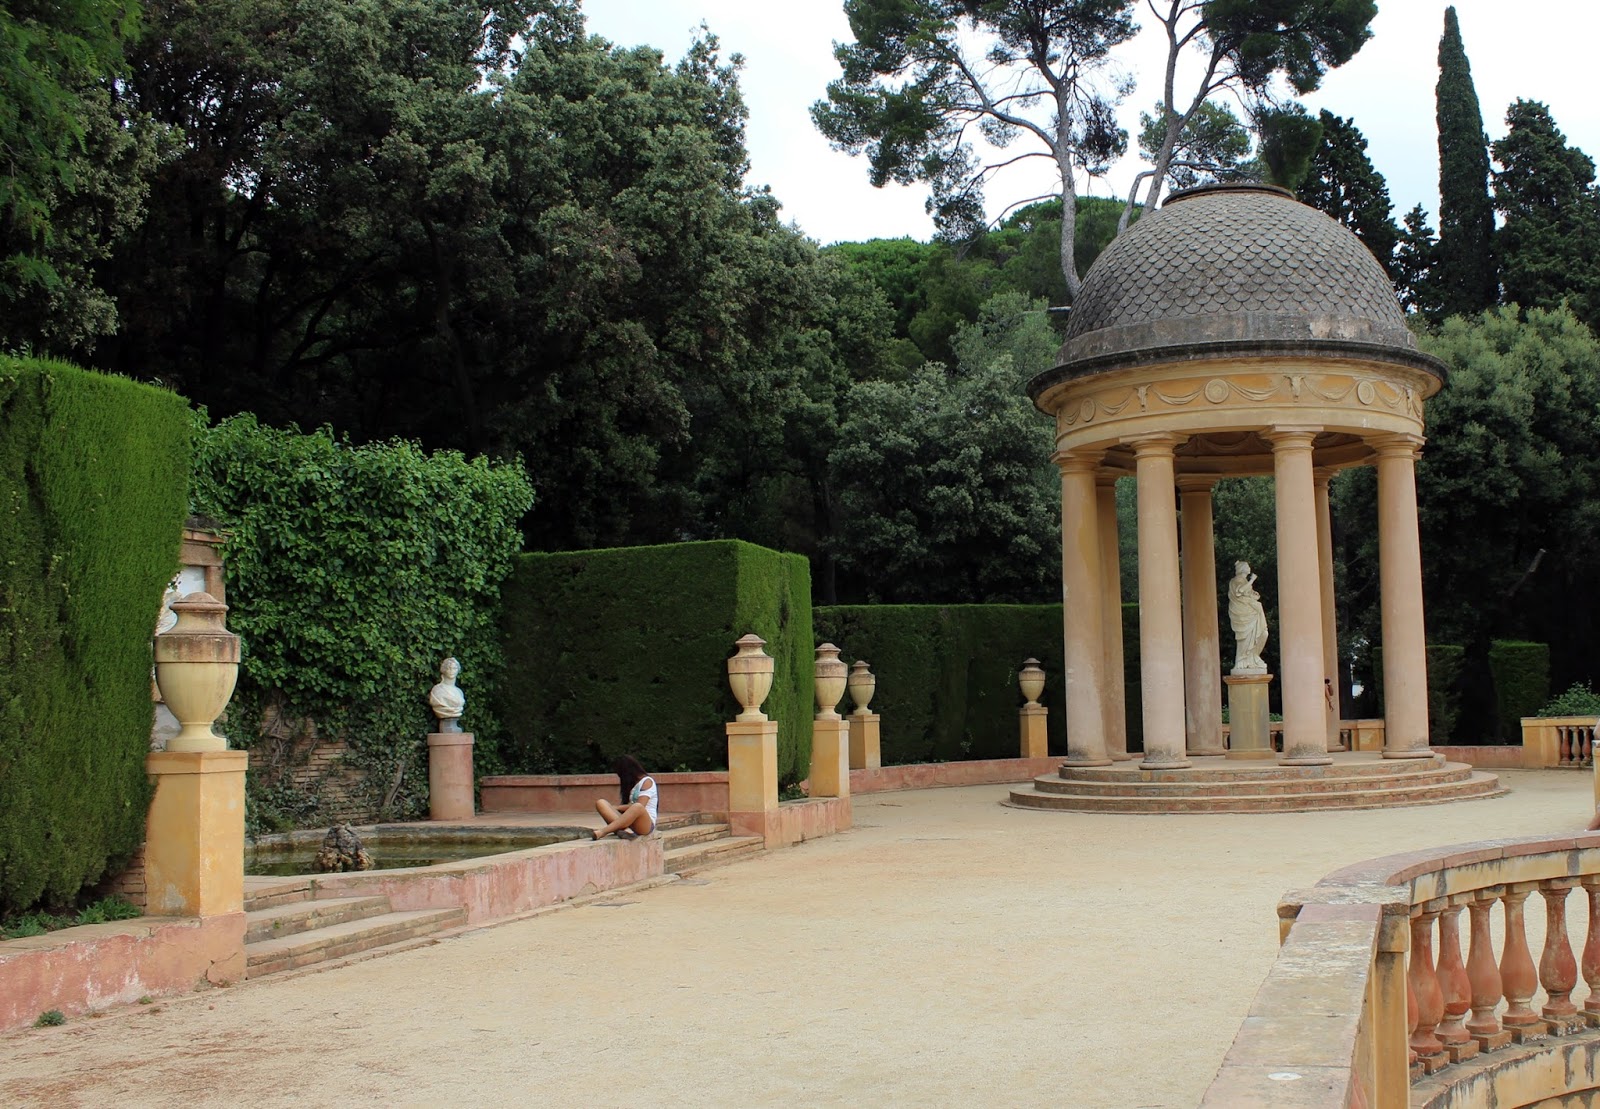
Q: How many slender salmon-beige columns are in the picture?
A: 7